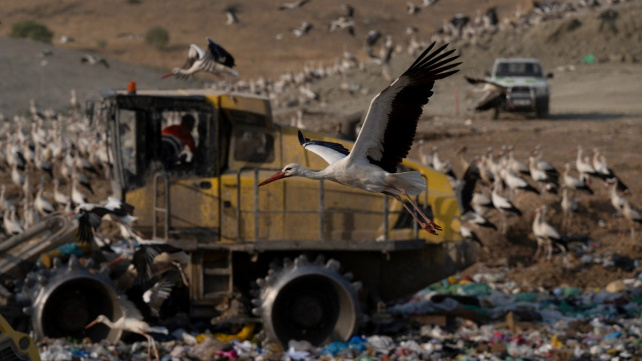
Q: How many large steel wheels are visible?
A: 2